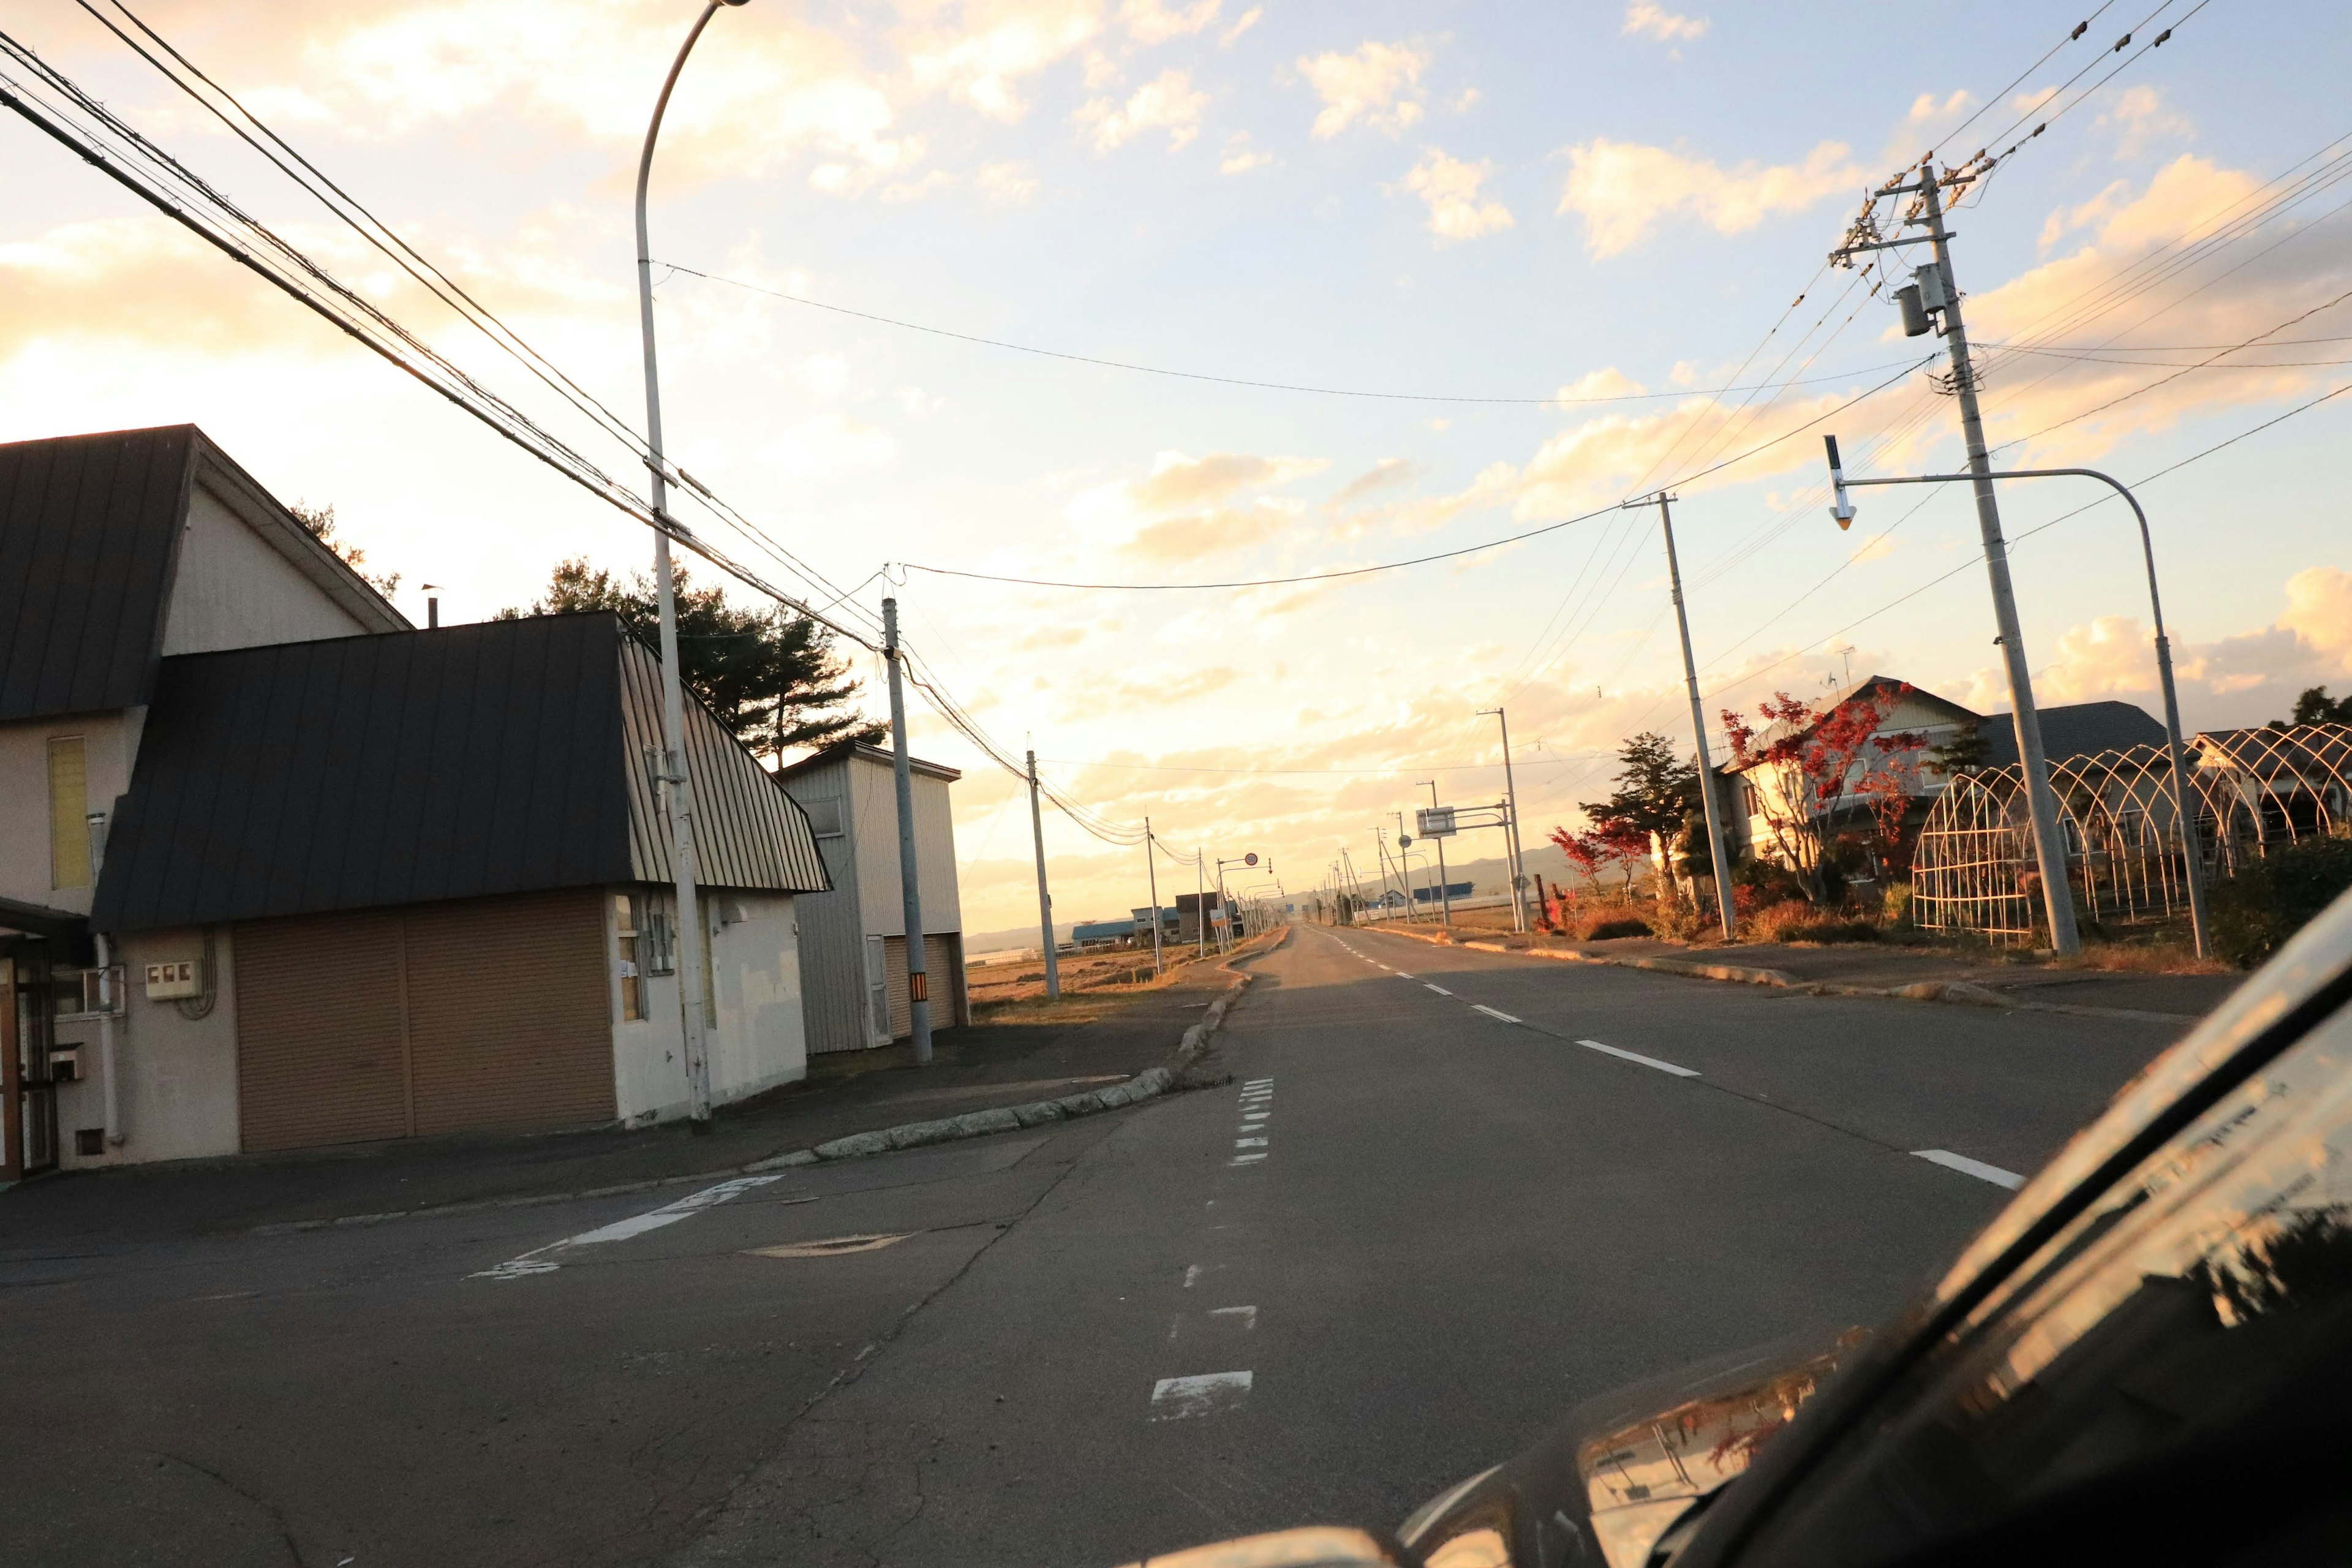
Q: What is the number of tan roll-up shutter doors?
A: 3